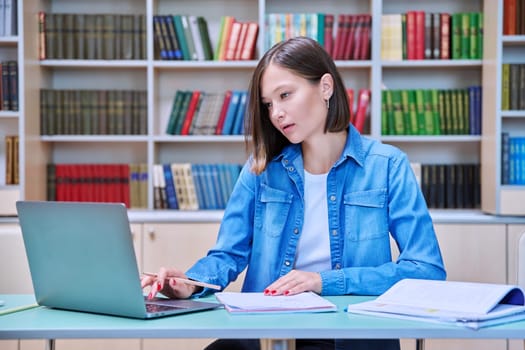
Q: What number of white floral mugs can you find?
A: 0